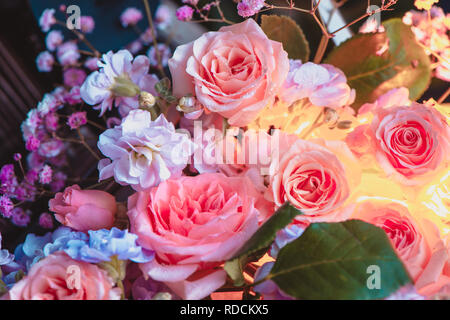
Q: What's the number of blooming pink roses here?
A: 6